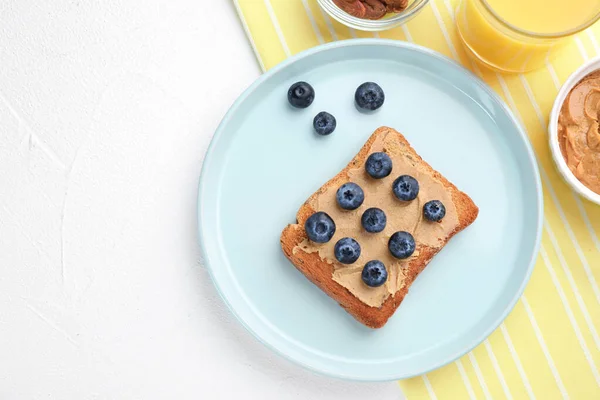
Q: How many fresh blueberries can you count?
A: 12